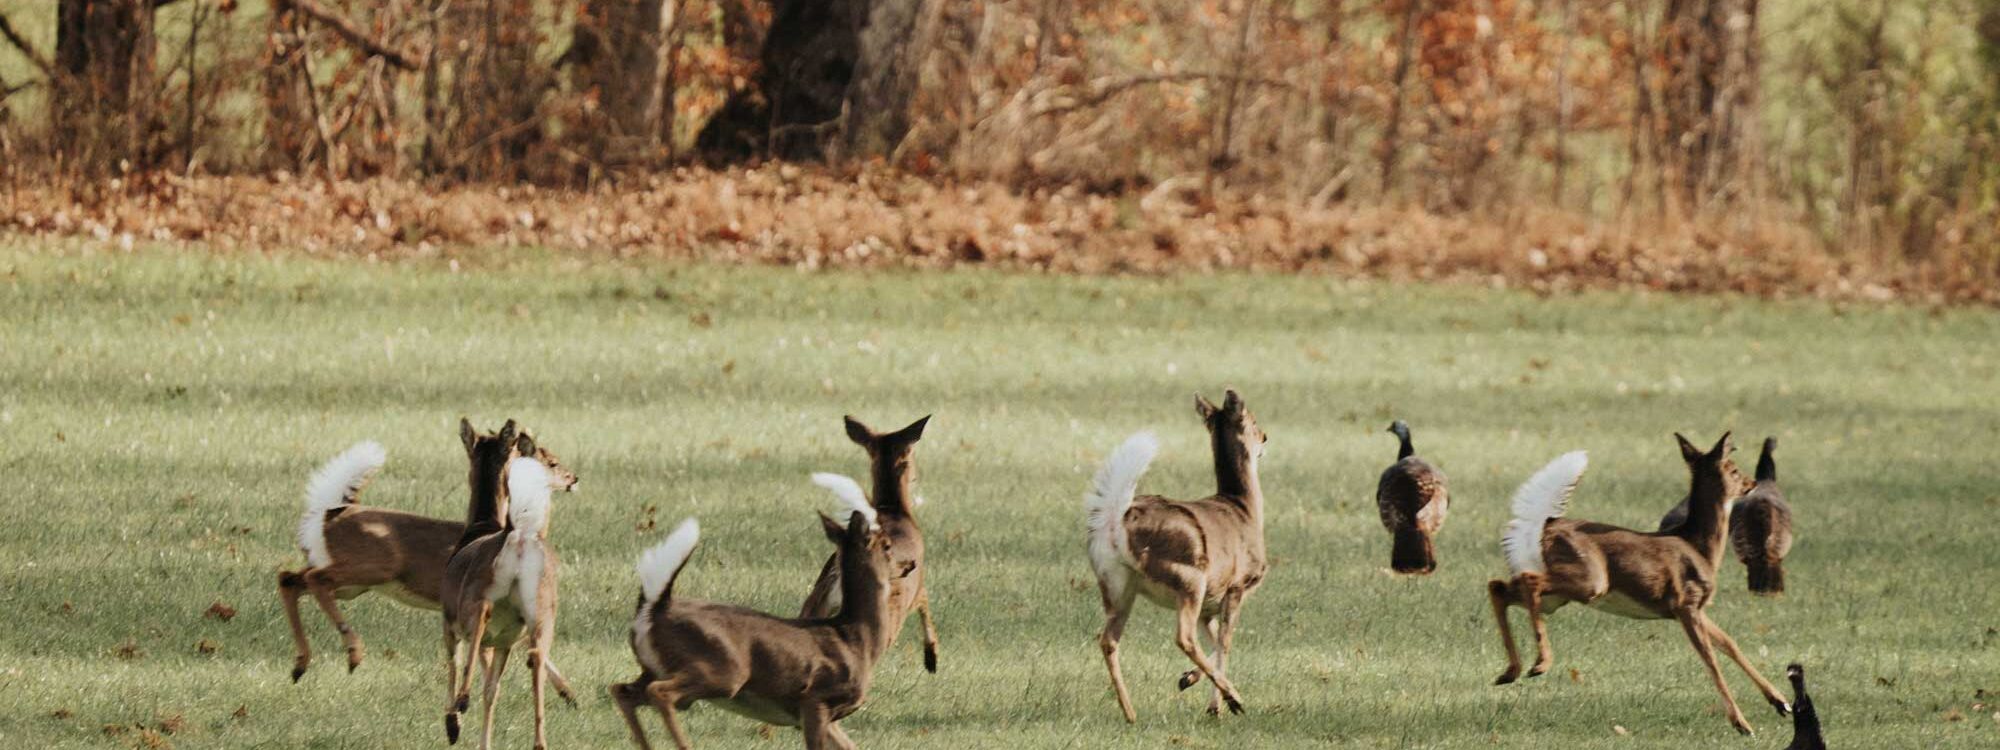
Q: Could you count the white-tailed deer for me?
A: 6